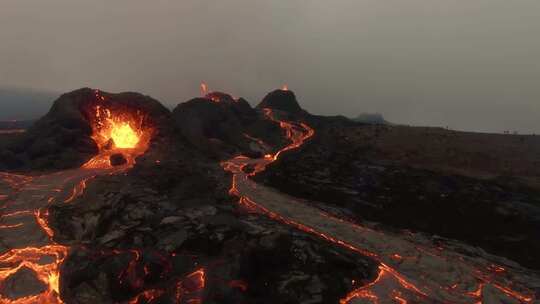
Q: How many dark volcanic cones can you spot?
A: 3